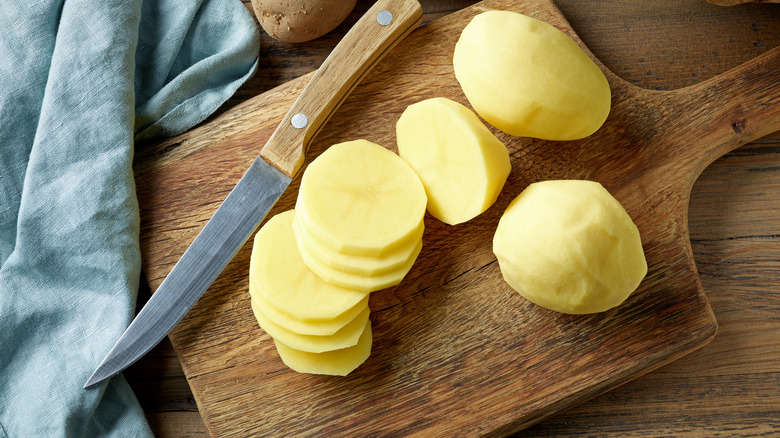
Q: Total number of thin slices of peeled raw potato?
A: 7